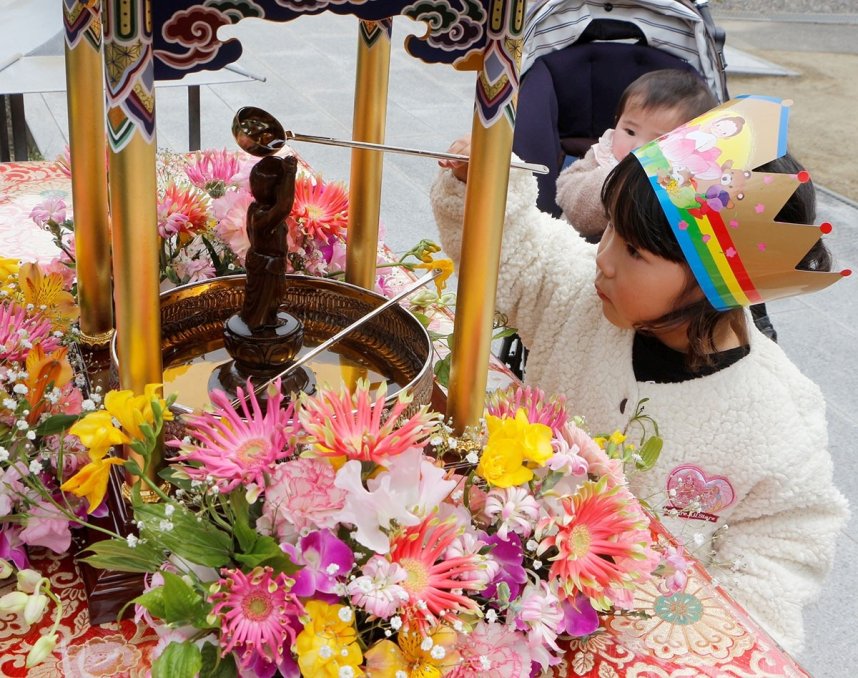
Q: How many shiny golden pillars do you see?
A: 4